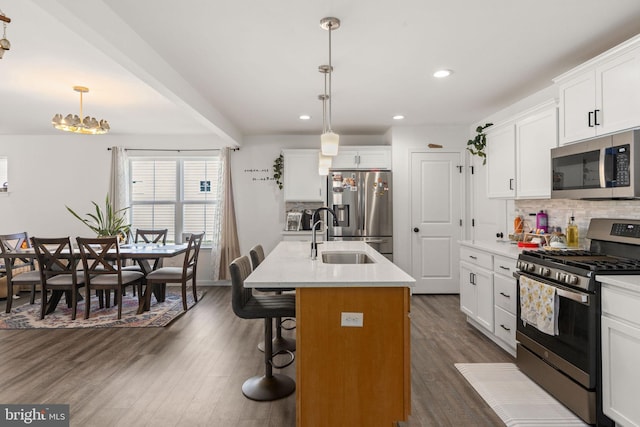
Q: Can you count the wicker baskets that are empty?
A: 0